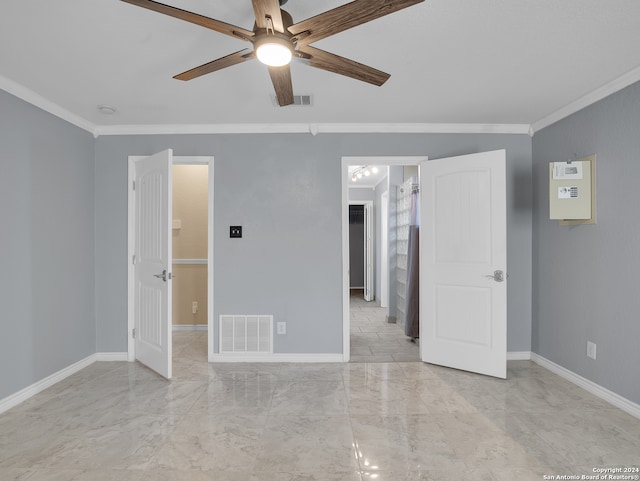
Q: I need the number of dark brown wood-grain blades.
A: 6